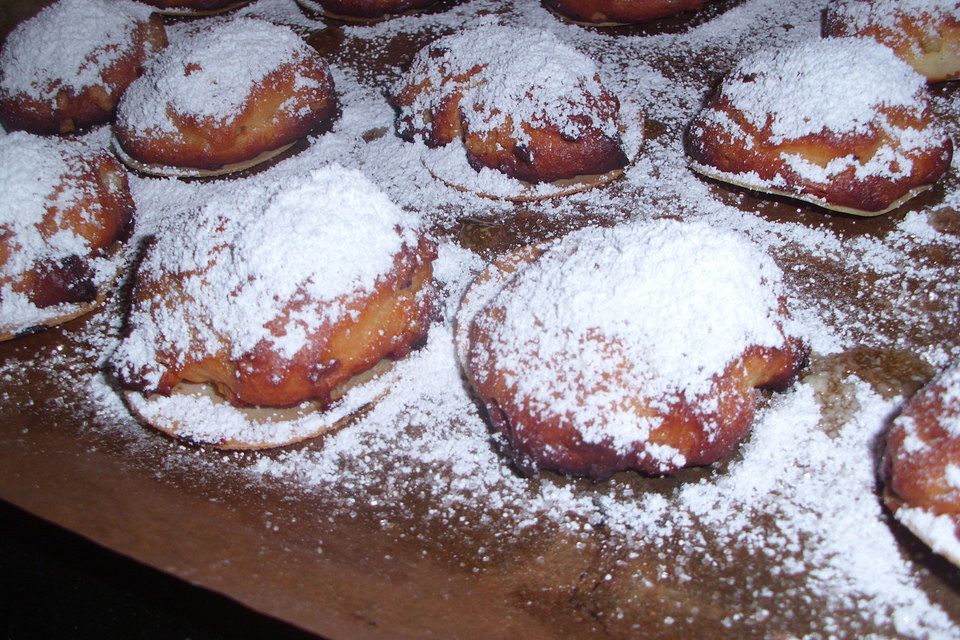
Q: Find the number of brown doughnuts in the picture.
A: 12